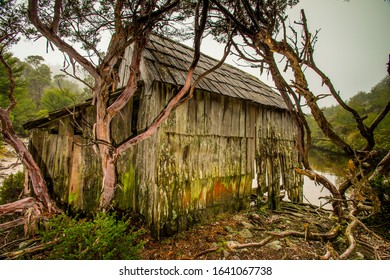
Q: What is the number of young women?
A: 0